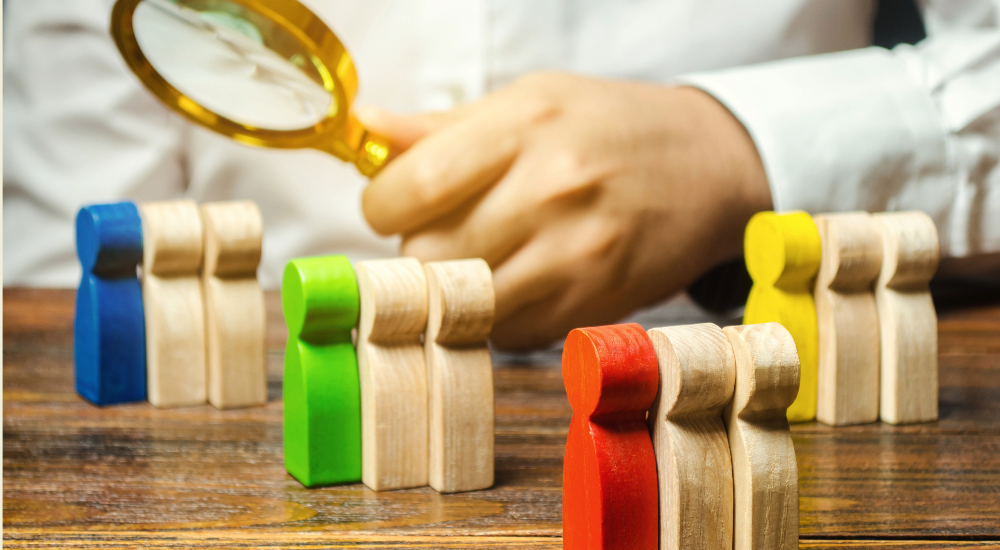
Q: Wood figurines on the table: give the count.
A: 12